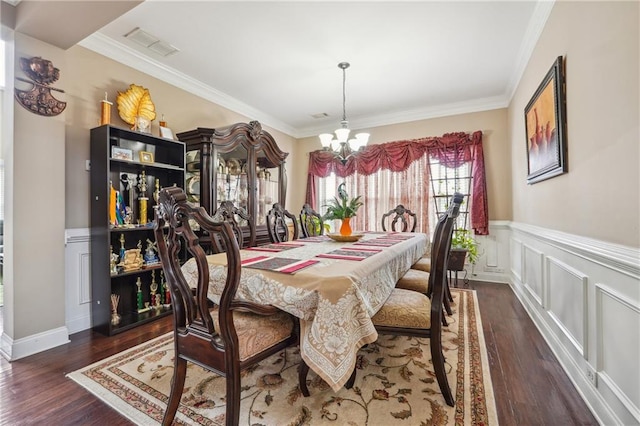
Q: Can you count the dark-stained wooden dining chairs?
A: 8